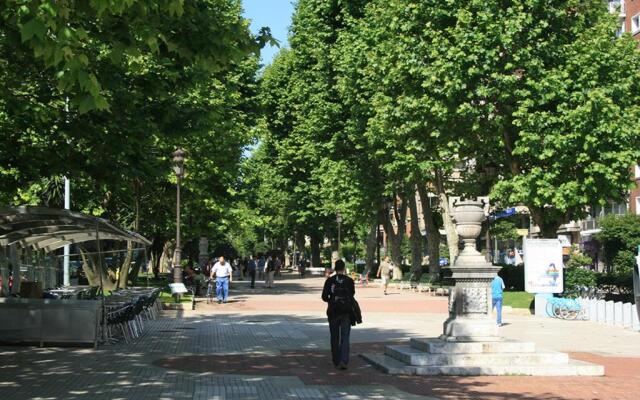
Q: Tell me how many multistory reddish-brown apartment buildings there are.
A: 1